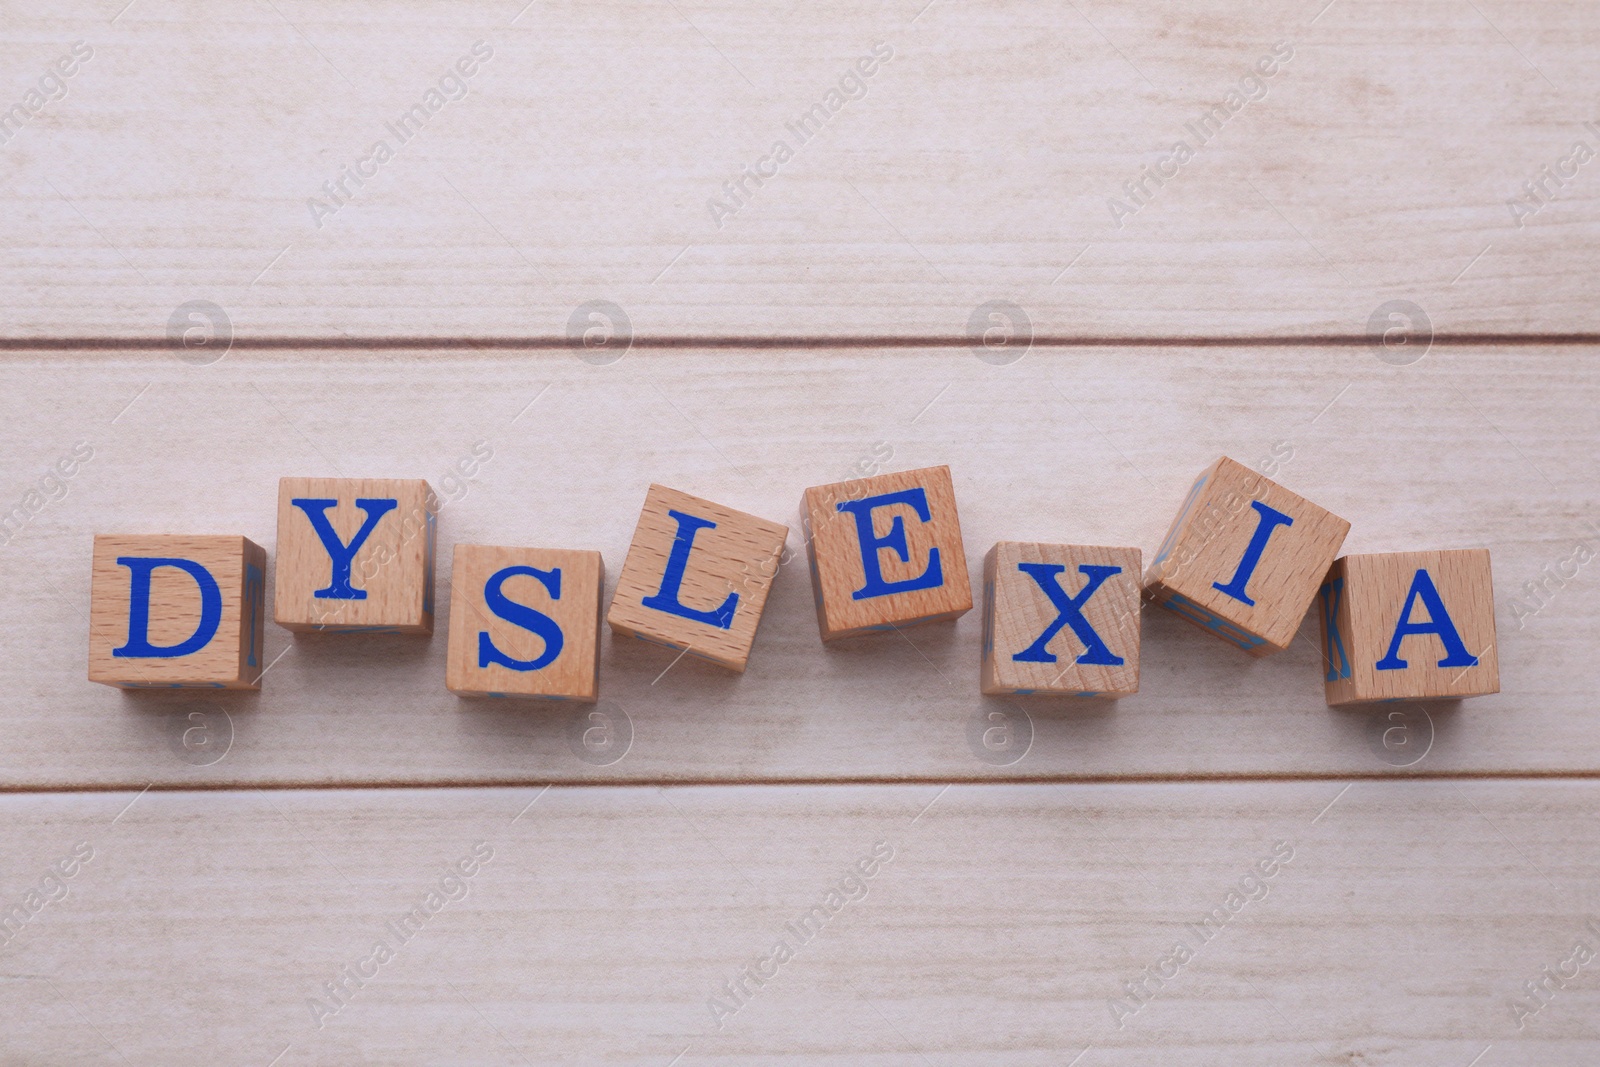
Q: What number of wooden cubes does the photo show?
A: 8